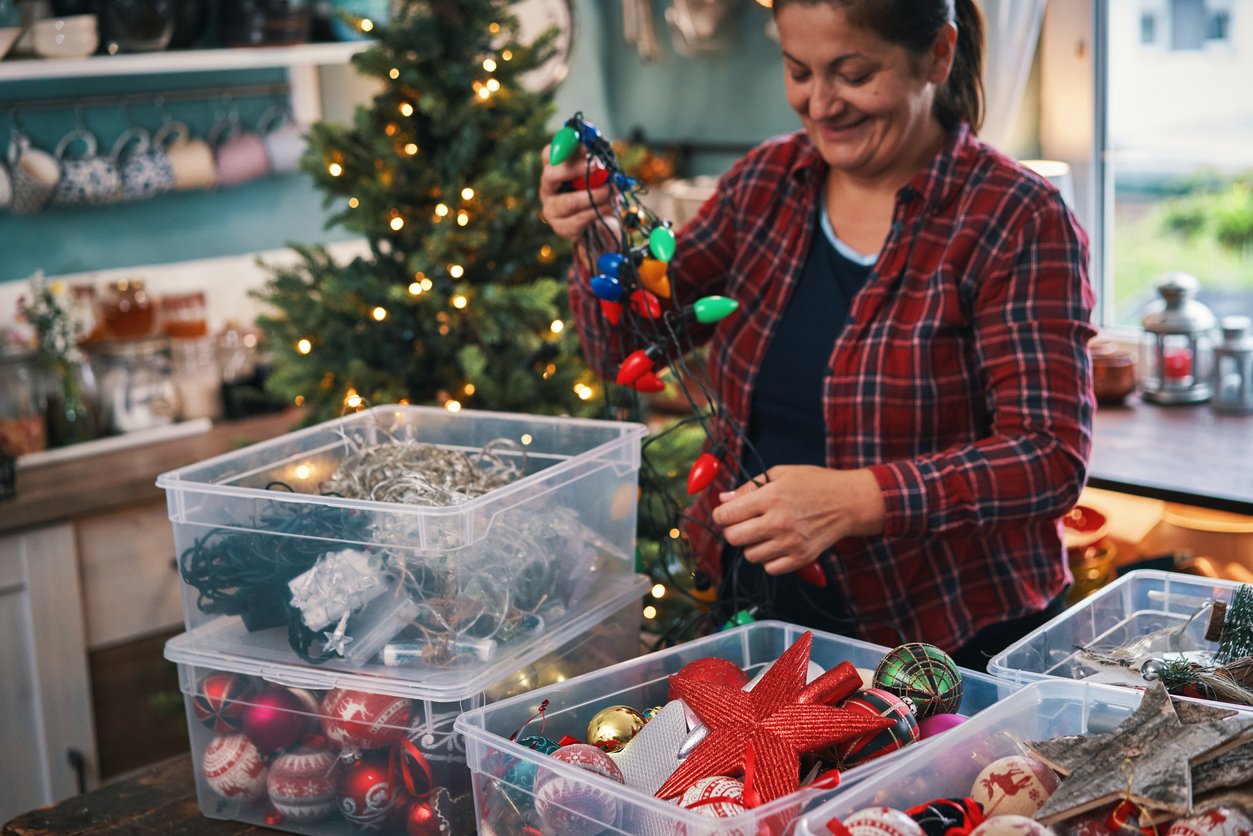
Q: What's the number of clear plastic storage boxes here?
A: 5